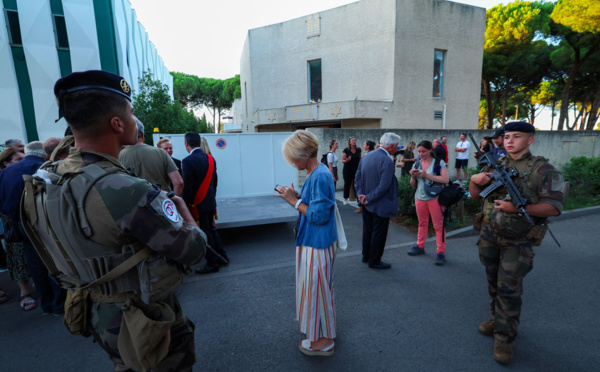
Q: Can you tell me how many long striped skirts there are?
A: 1